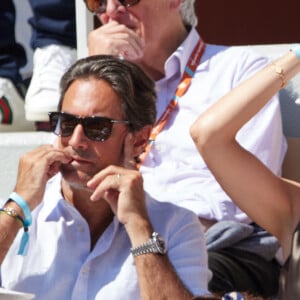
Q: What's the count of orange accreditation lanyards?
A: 1